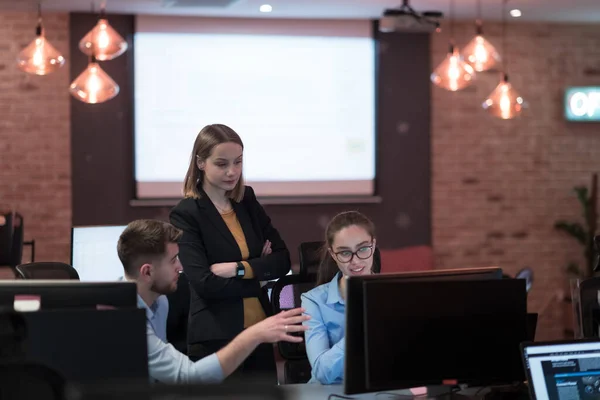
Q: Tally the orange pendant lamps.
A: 6